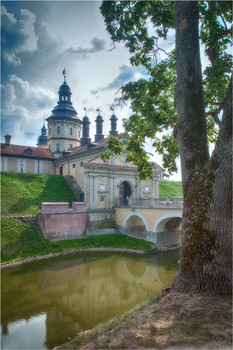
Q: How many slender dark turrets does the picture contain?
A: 3